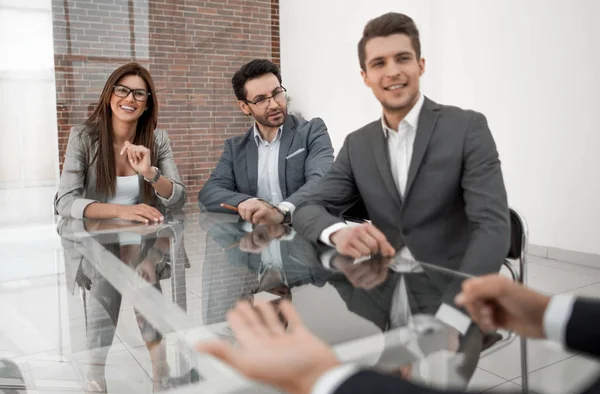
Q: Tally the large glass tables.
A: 1